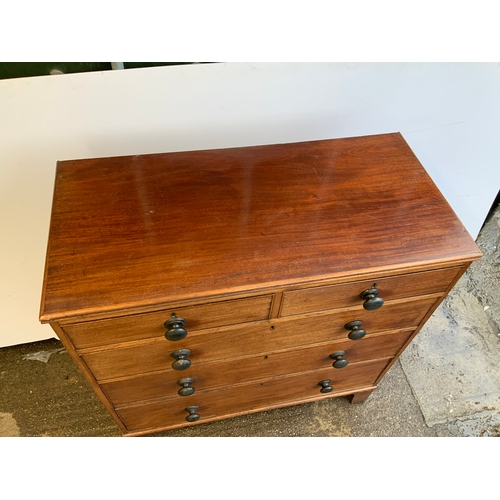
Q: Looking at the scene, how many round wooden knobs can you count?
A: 8